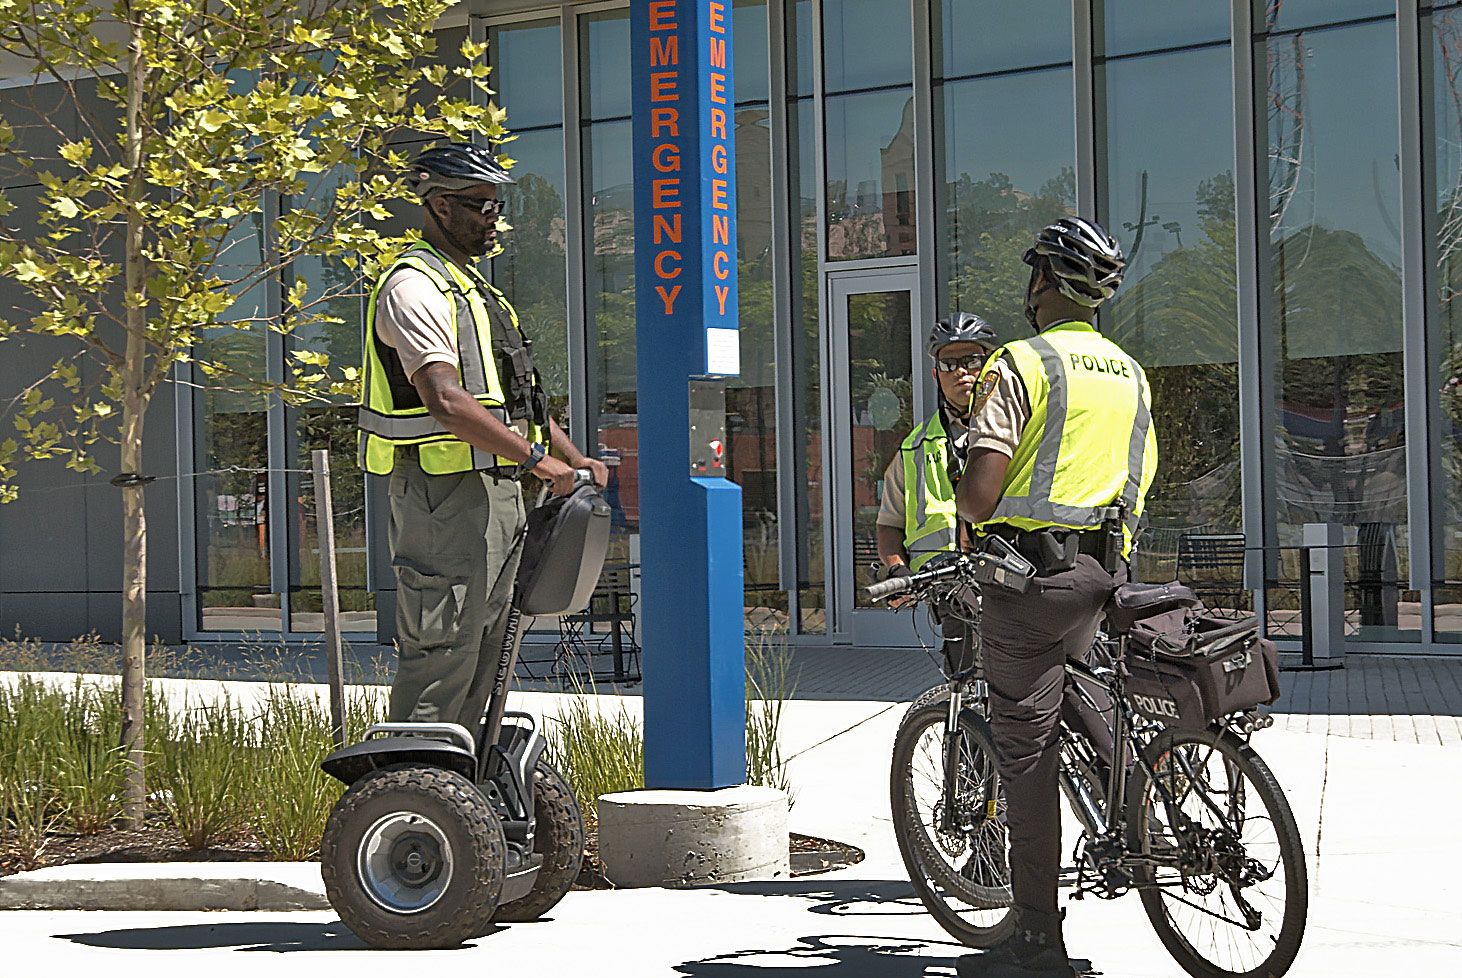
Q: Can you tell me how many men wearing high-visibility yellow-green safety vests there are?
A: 3